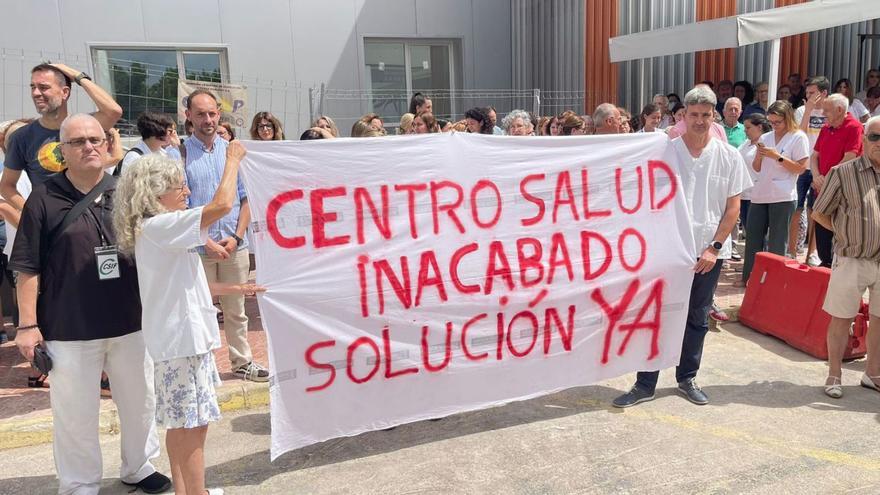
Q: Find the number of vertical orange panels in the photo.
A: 3